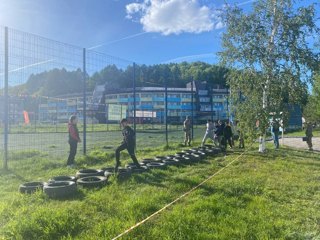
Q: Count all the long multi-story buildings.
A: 1